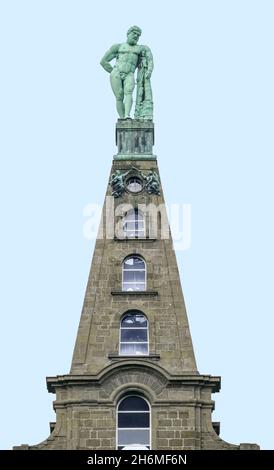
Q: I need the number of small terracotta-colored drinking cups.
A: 0